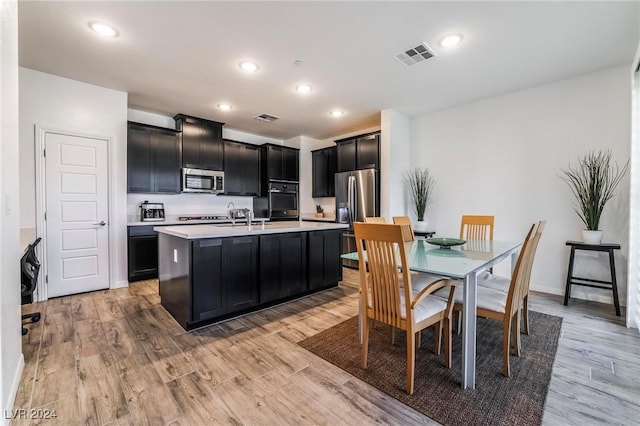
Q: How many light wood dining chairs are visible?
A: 6